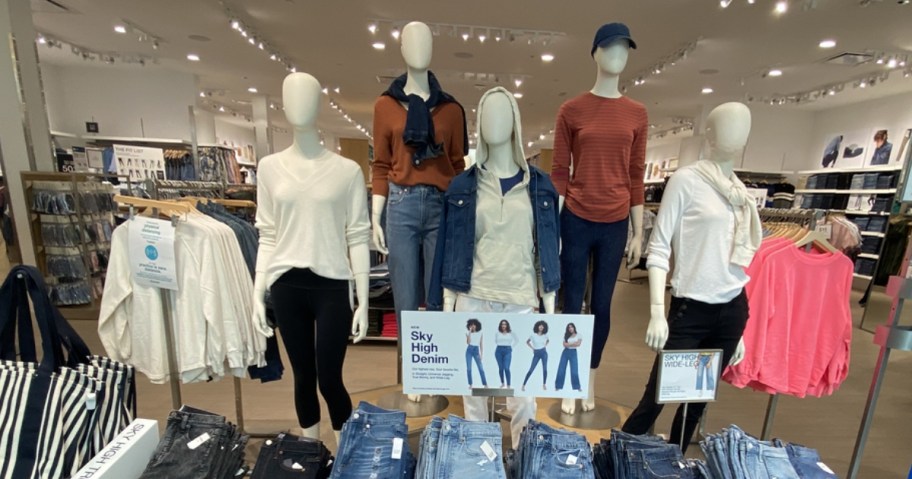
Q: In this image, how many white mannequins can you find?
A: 5